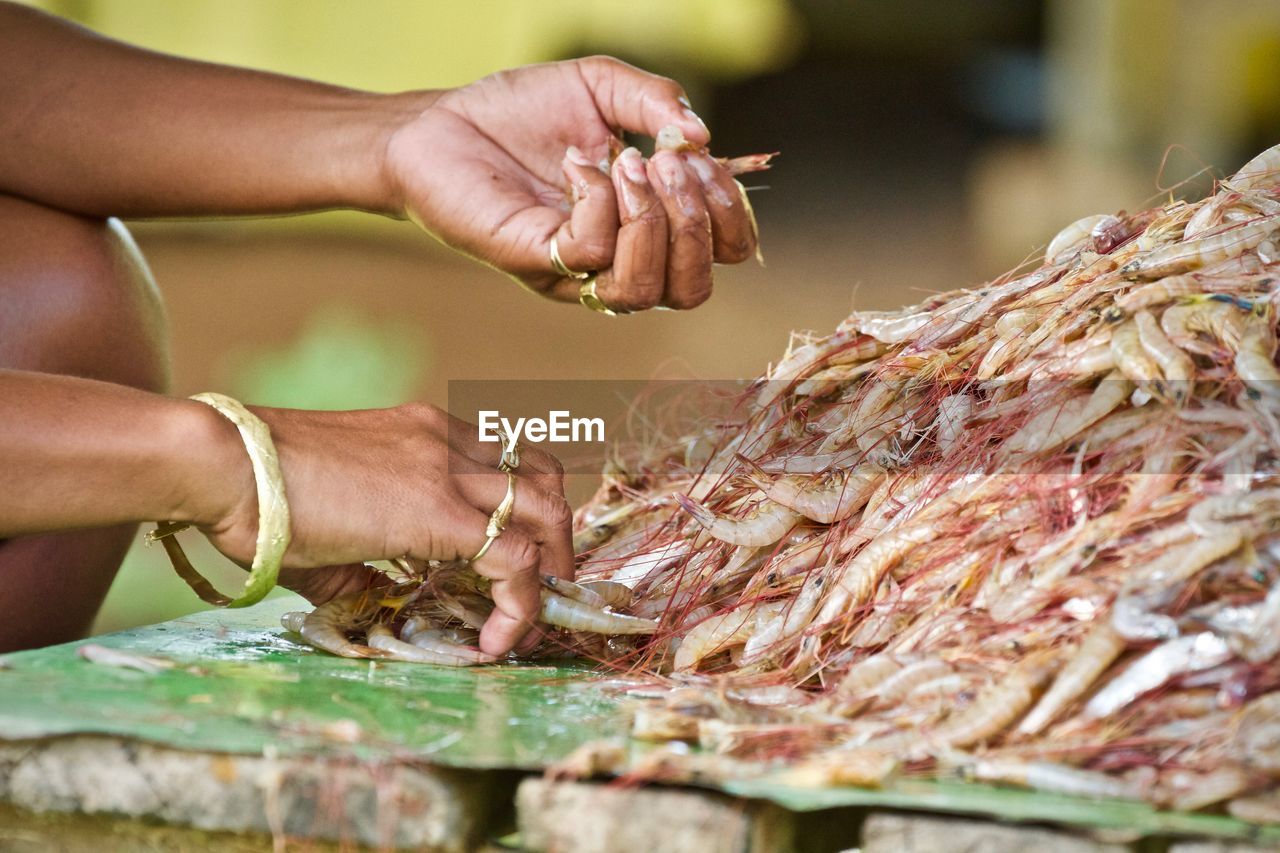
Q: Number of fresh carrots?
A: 0